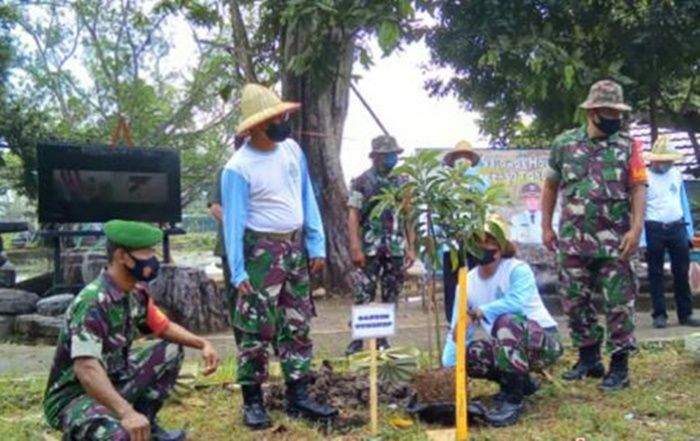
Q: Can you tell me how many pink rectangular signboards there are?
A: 0